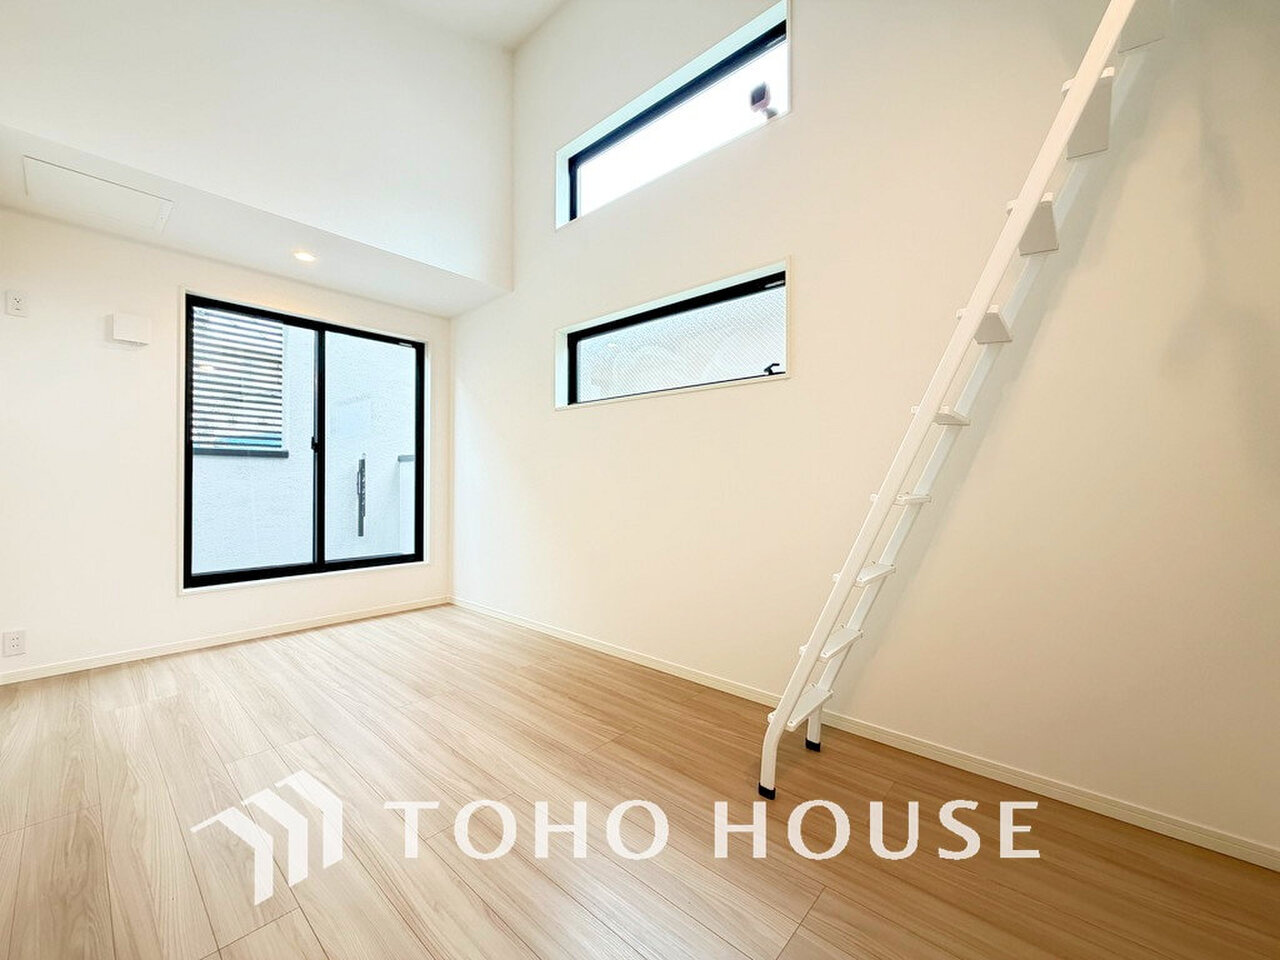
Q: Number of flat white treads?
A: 9